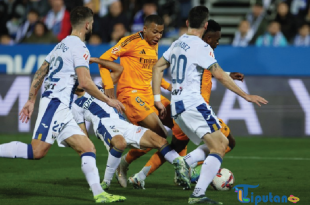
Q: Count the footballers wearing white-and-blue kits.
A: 3